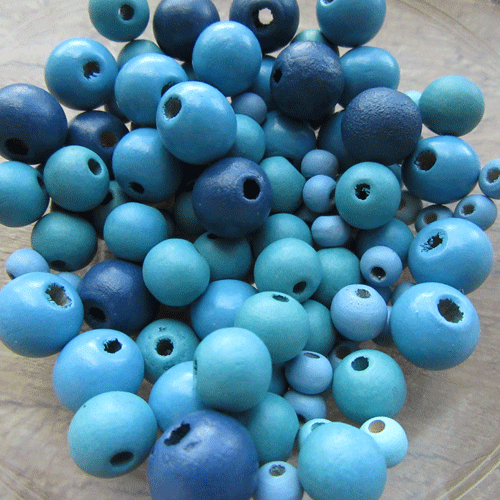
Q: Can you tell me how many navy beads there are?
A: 9